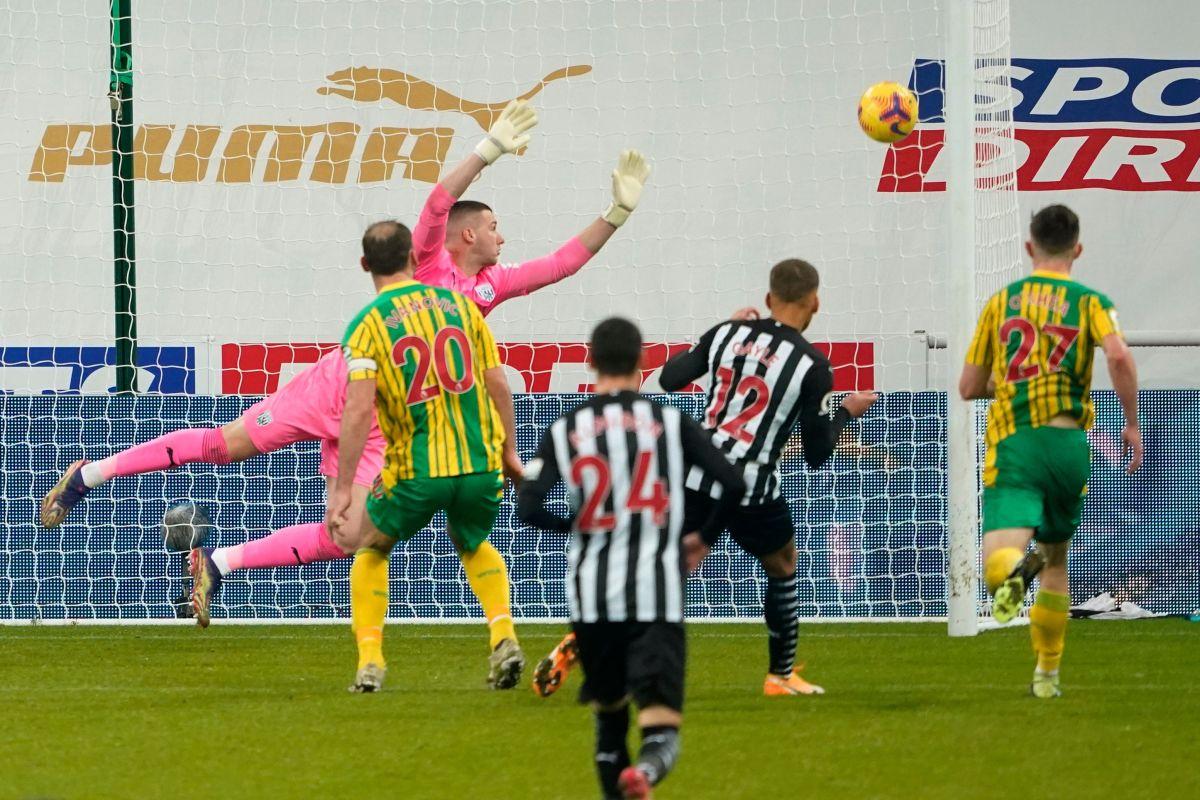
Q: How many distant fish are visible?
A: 0